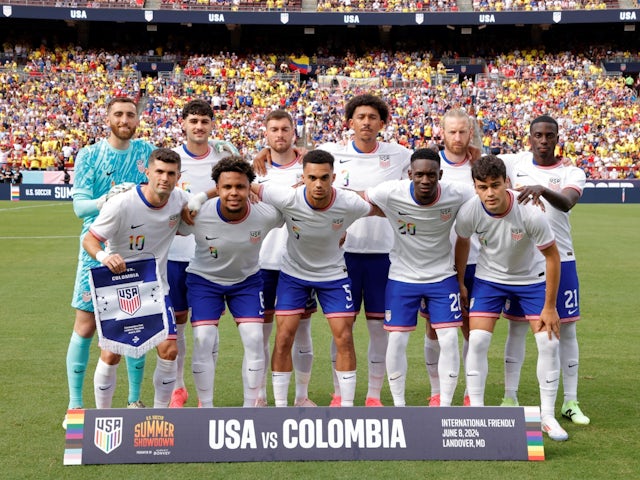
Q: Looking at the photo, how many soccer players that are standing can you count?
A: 11